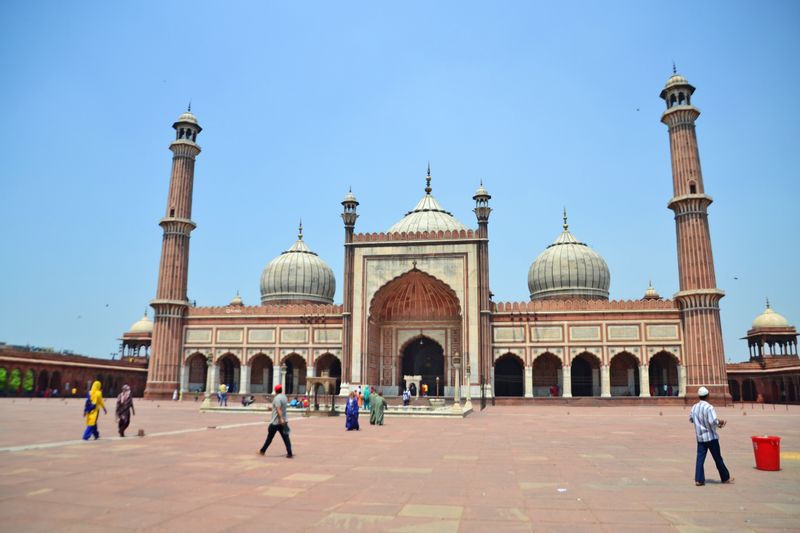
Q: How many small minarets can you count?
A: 2